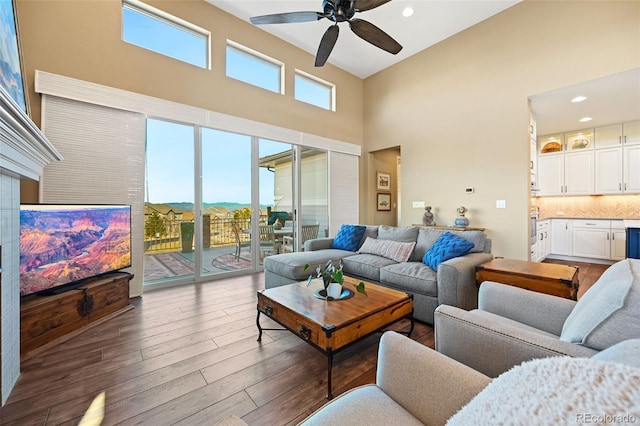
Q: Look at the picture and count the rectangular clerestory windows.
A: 3